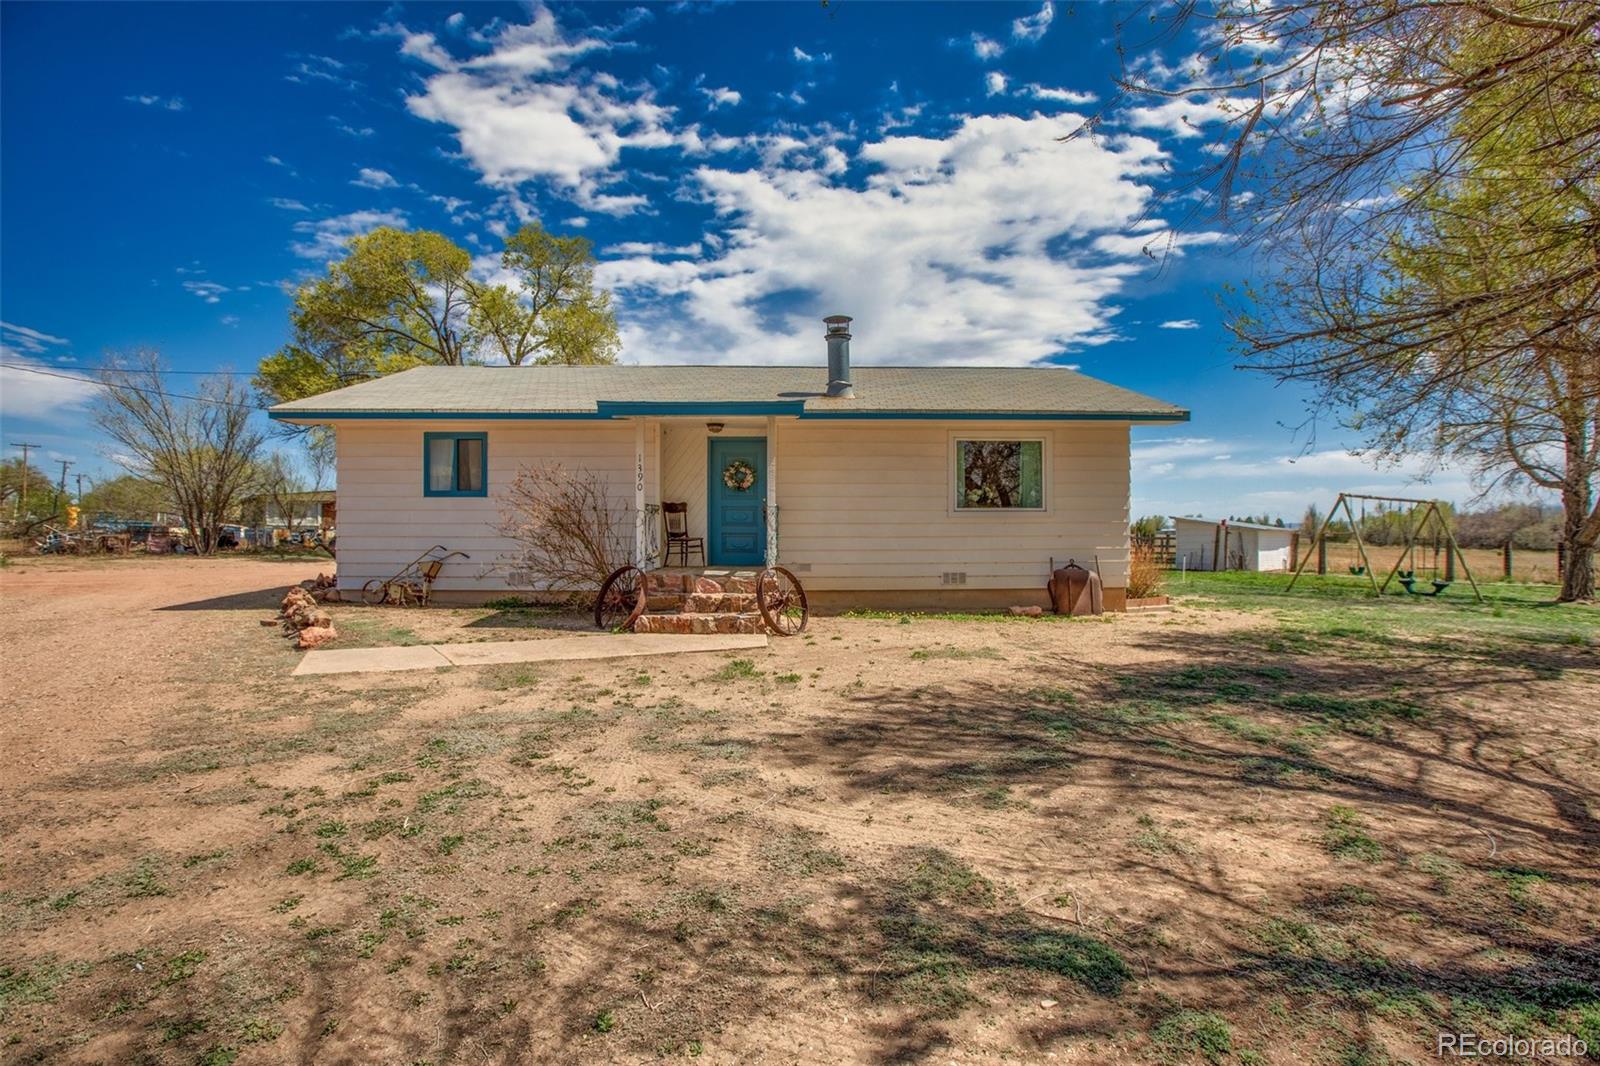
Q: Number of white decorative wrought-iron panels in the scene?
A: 2